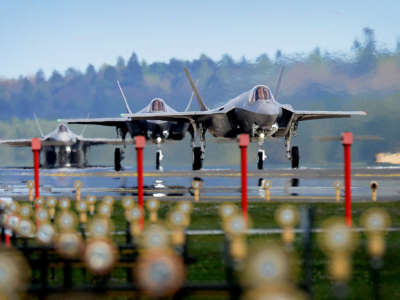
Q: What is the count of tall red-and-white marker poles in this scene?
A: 4